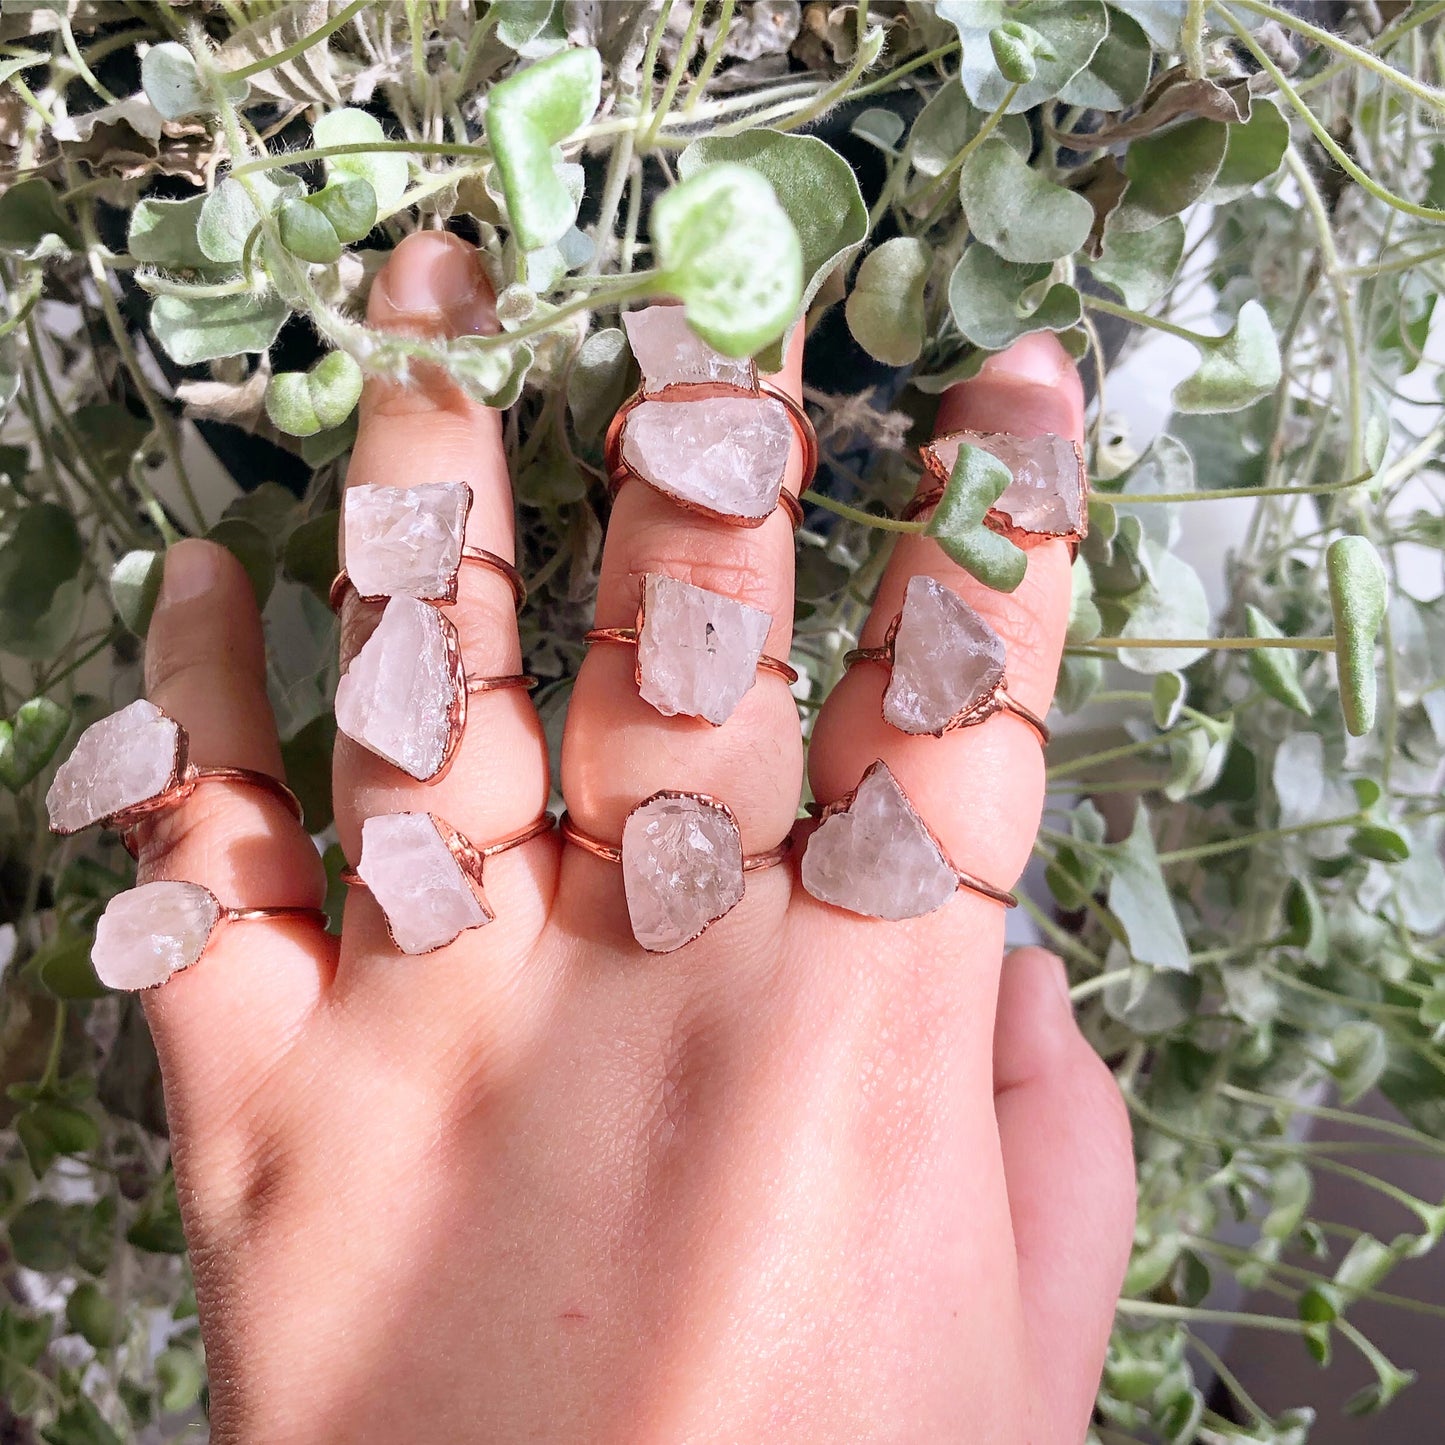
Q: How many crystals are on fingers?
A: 12